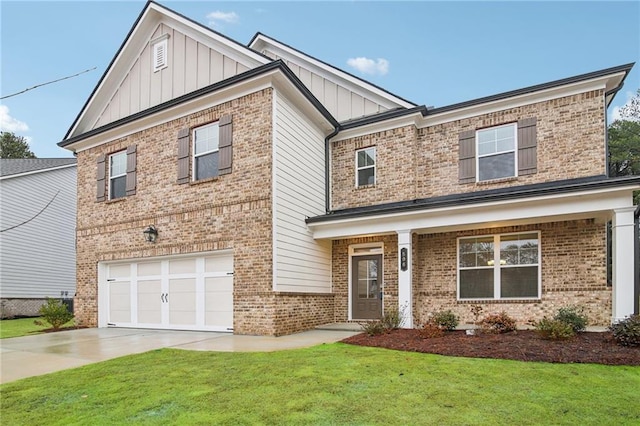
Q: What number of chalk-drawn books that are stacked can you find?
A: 0